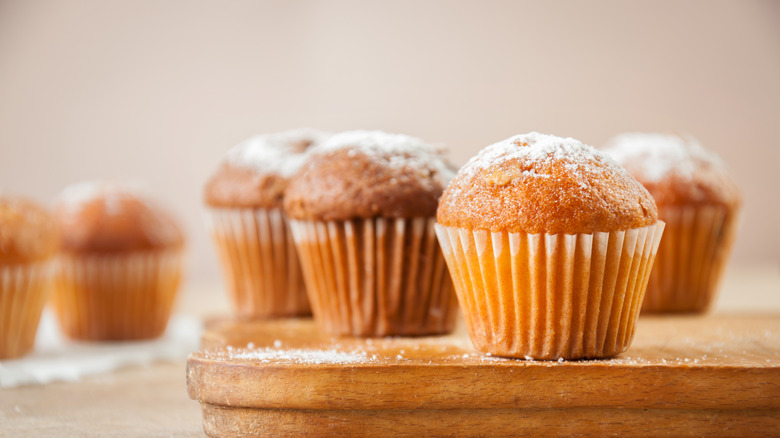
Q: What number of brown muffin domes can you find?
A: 6